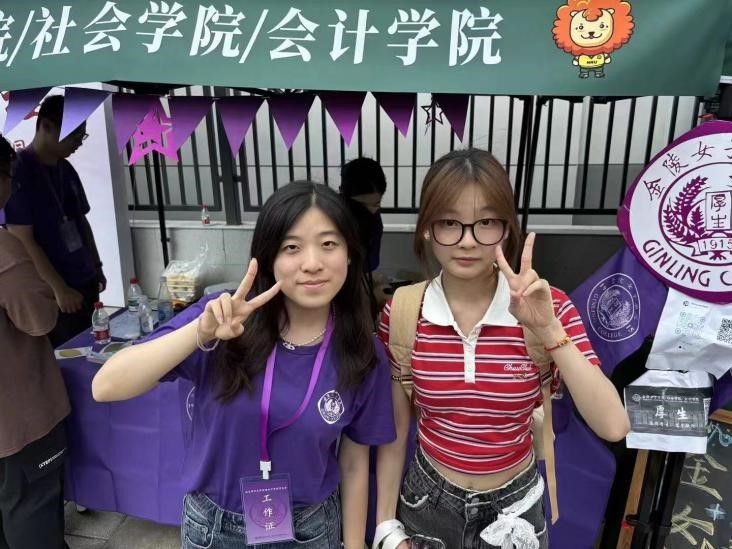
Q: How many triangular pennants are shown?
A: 9